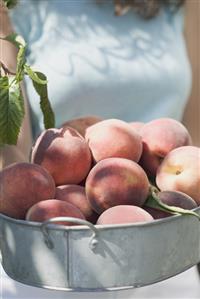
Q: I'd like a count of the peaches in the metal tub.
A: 12